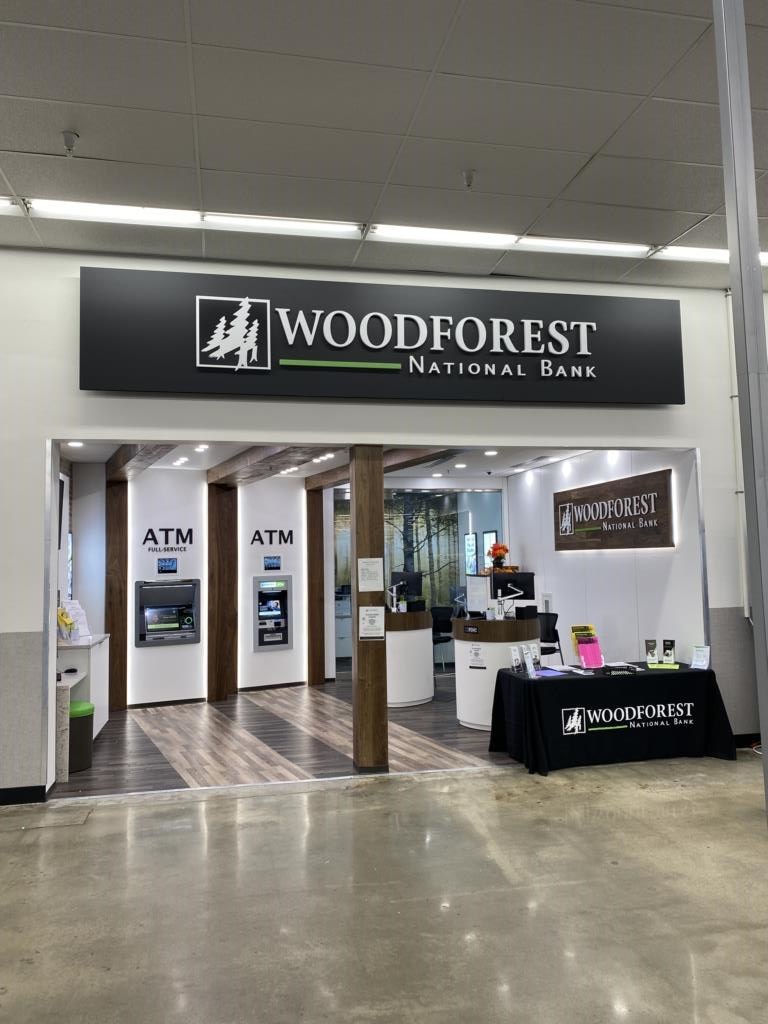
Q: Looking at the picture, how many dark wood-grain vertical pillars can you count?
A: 4